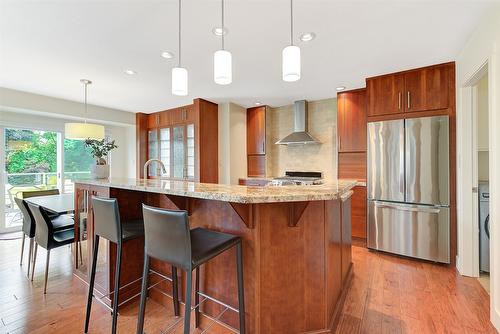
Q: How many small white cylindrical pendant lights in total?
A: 3